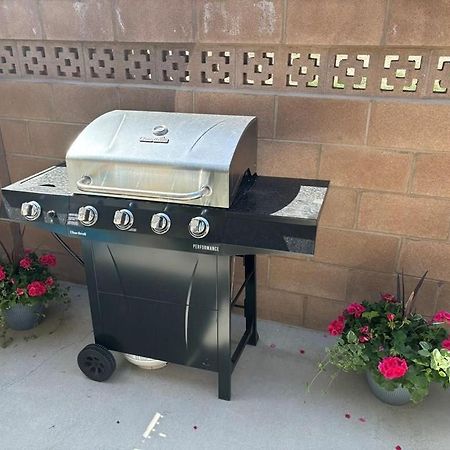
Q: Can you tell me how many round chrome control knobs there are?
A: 5